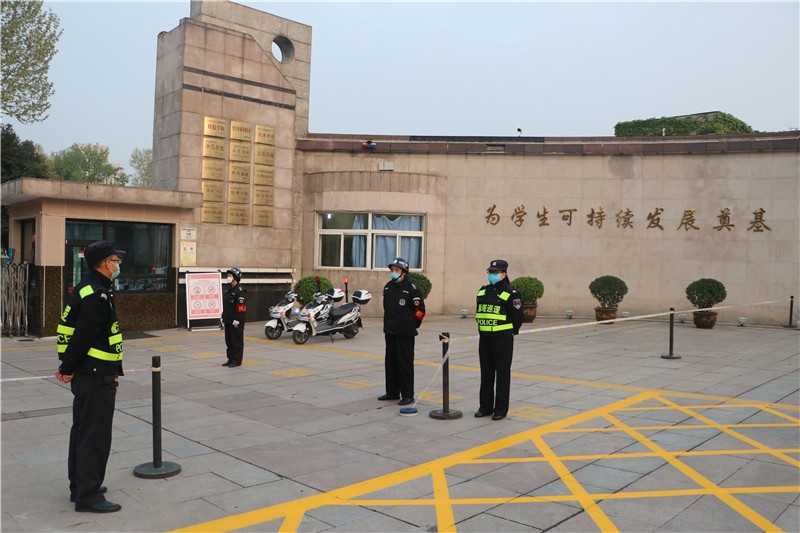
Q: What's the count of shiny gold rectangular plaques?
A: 15